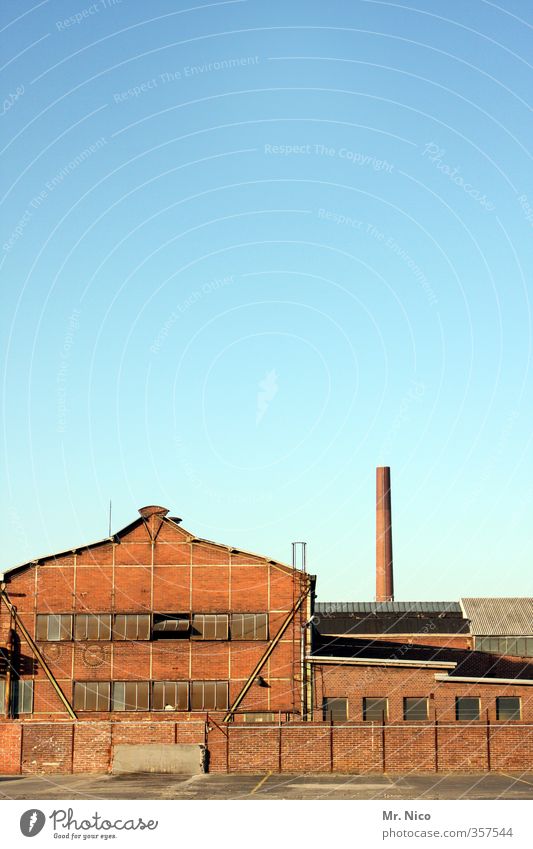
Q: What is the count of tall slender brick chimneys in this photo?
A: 1